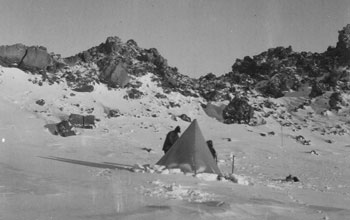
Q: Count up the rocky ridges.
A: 2